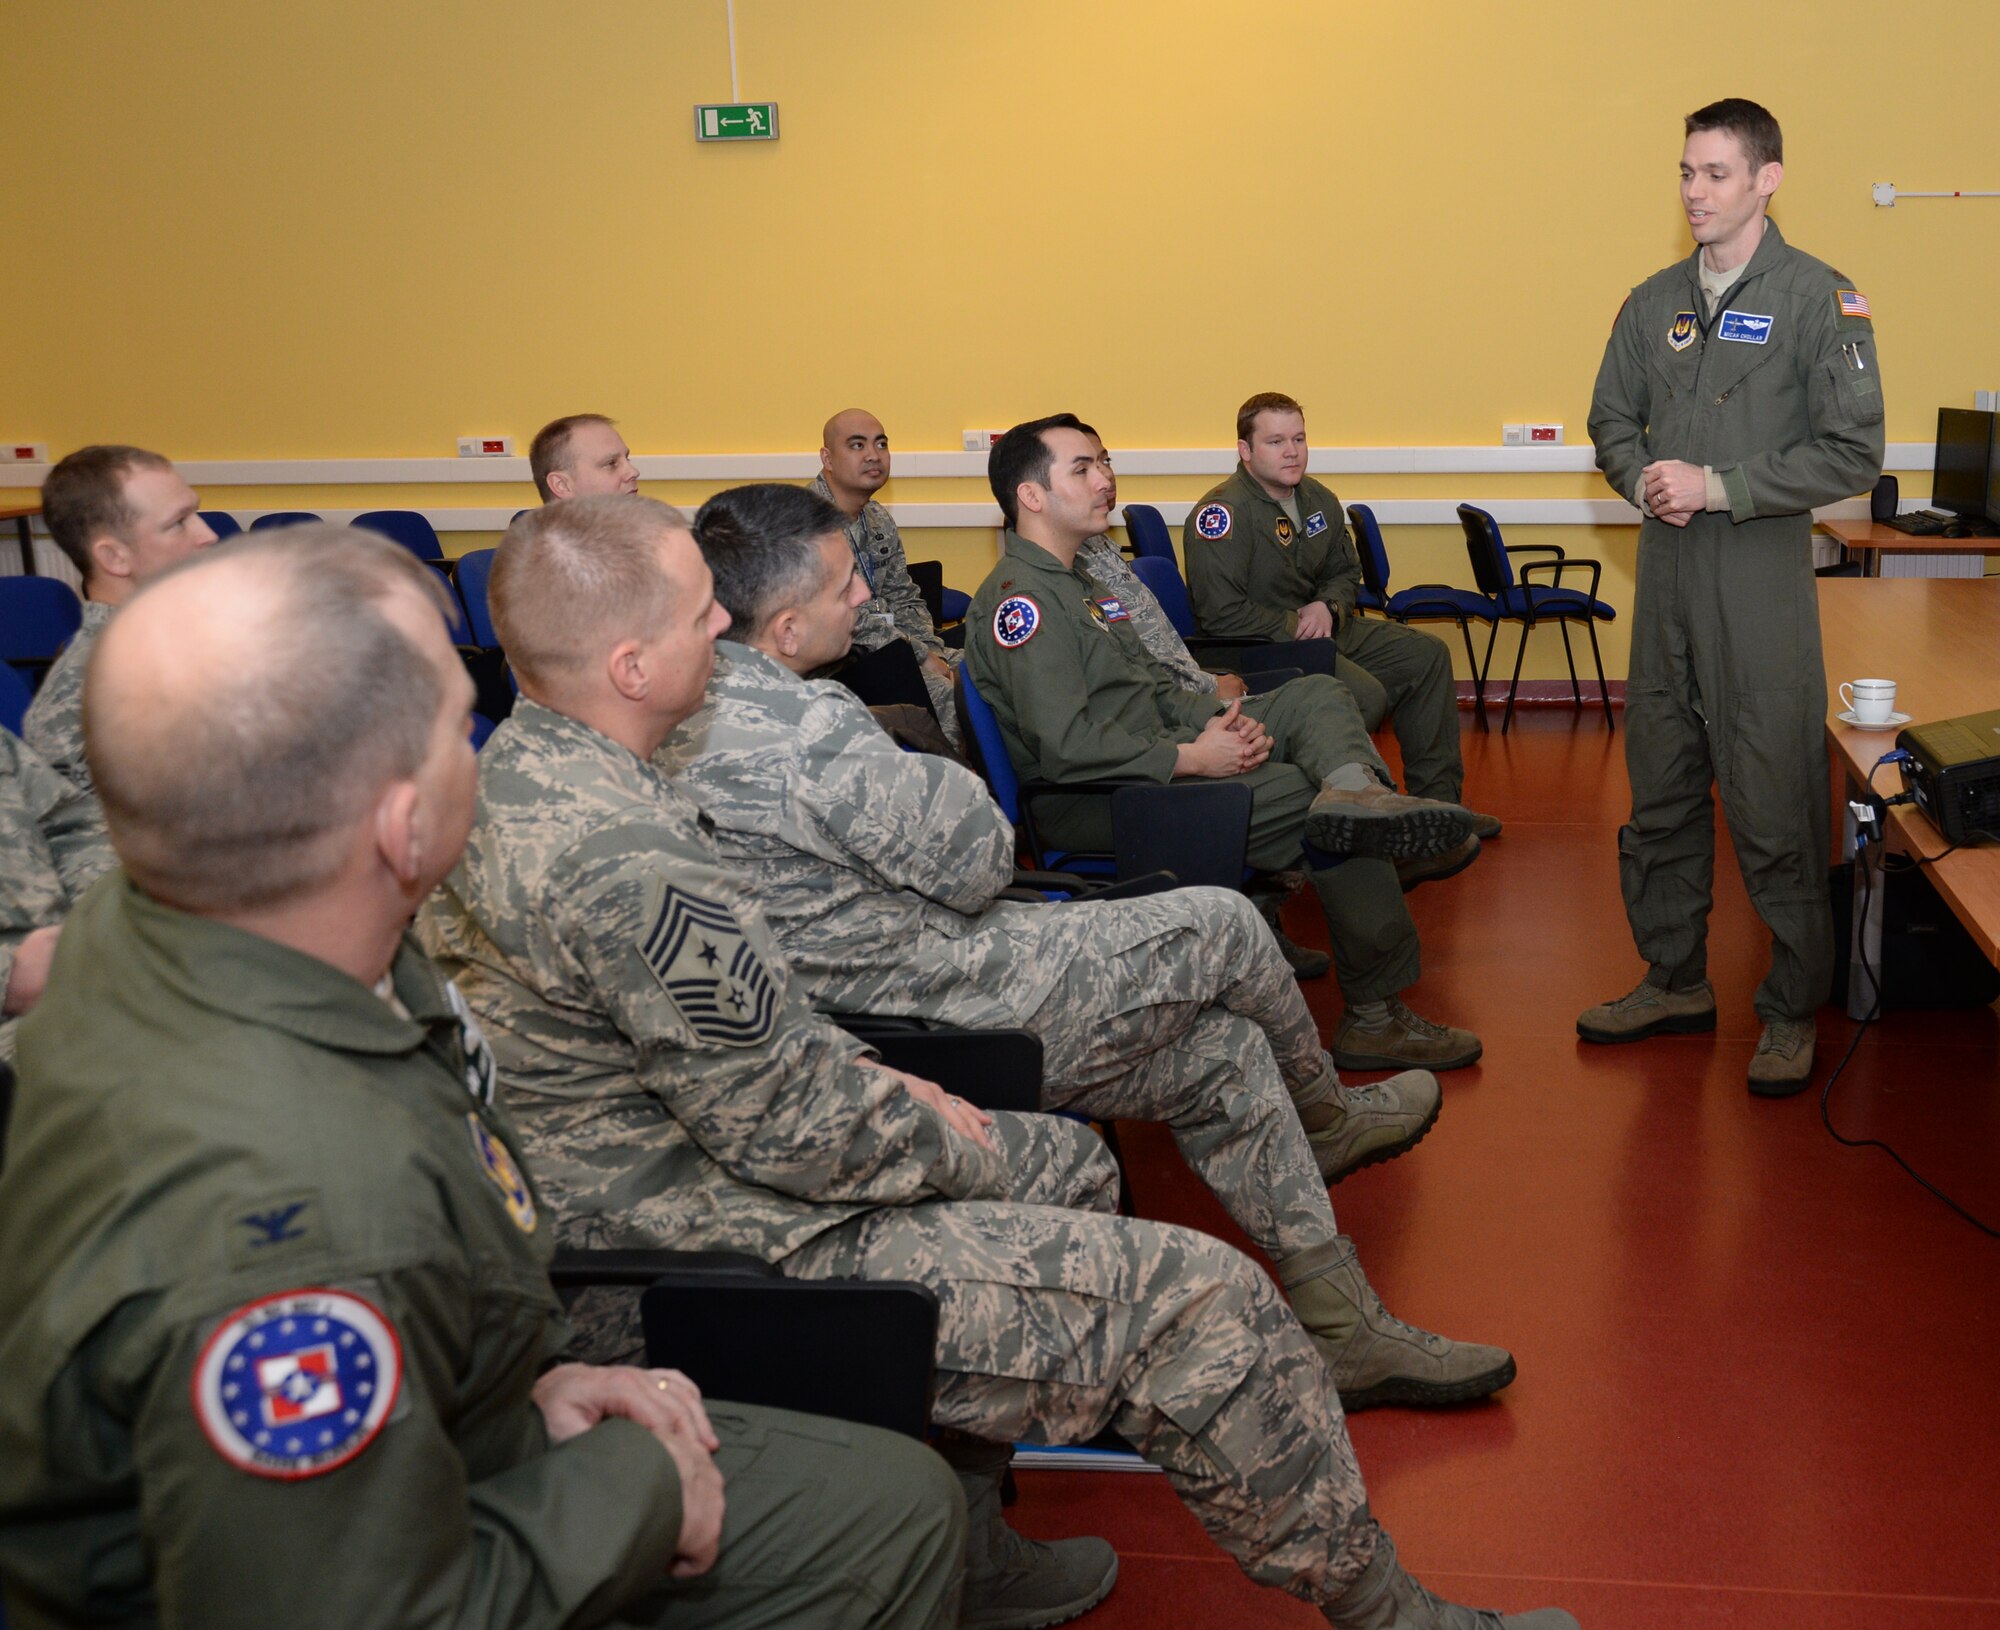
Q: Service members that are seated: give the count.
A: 10